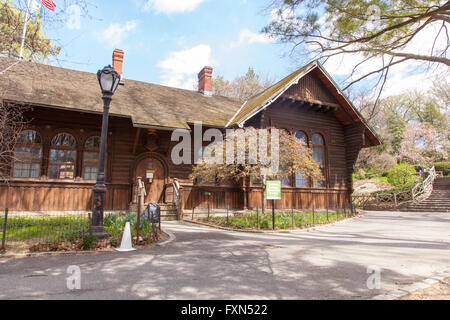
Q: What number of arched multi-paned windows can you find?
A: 6